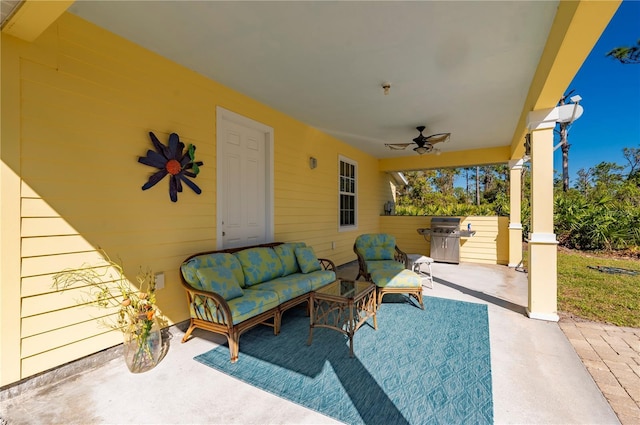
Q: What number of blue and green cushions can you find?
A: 11